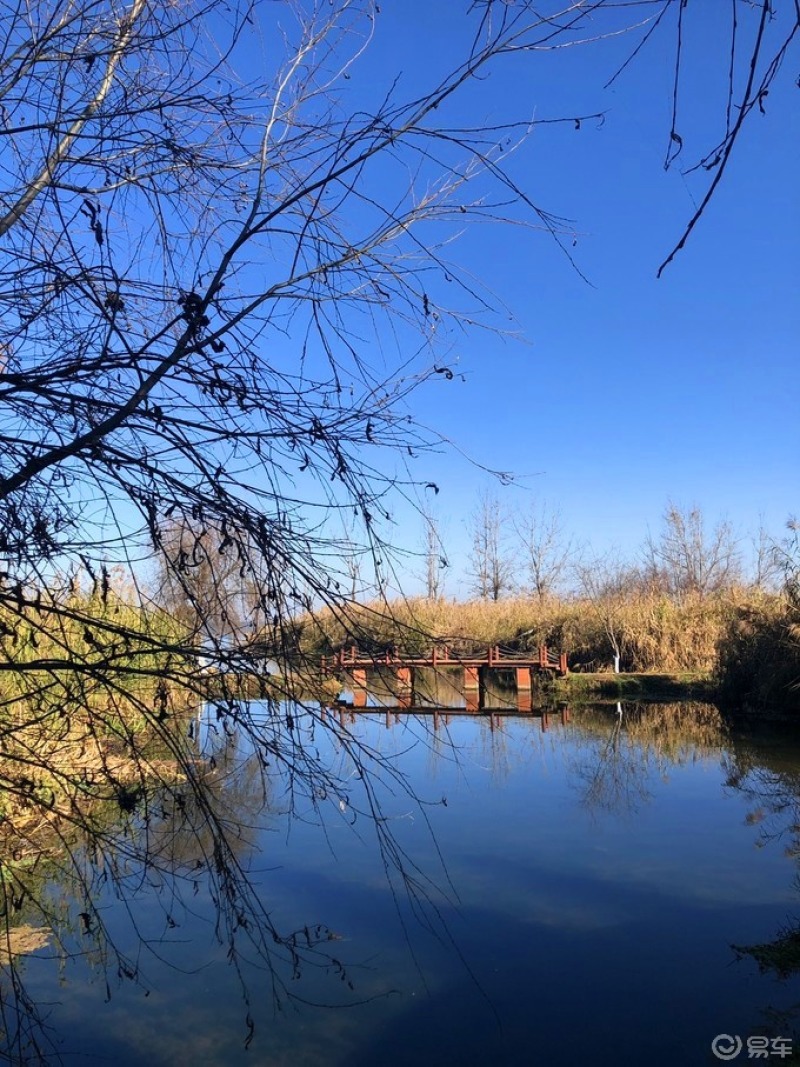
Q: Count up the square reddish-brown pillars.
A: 4